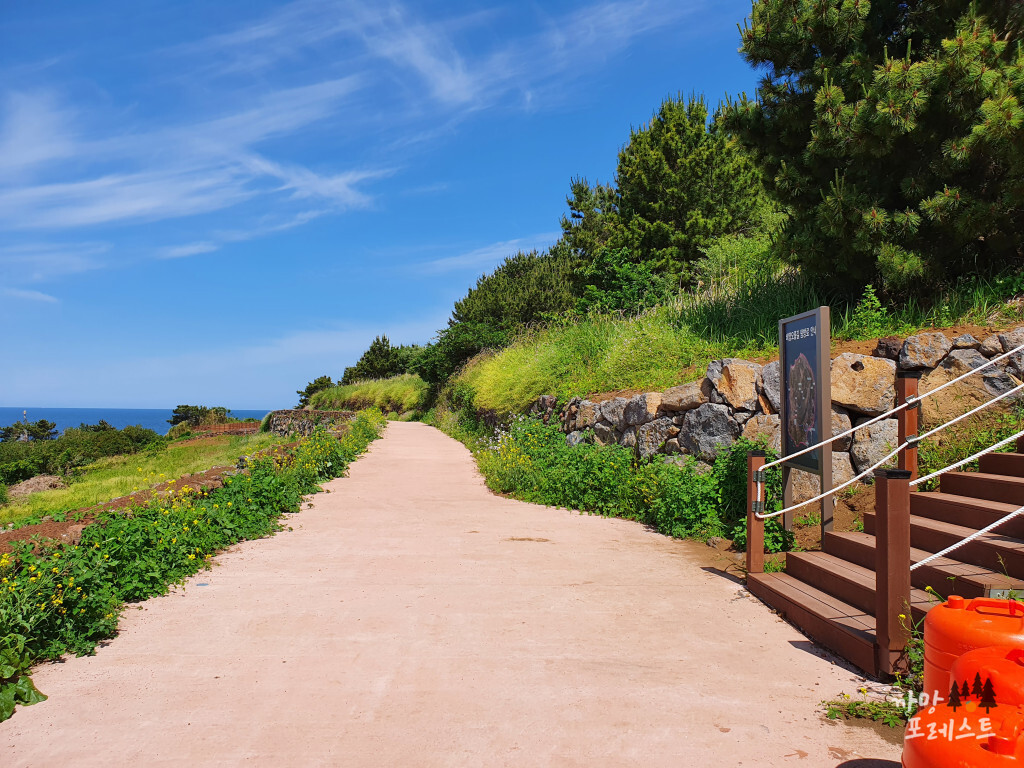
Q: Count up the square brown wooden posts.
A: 3